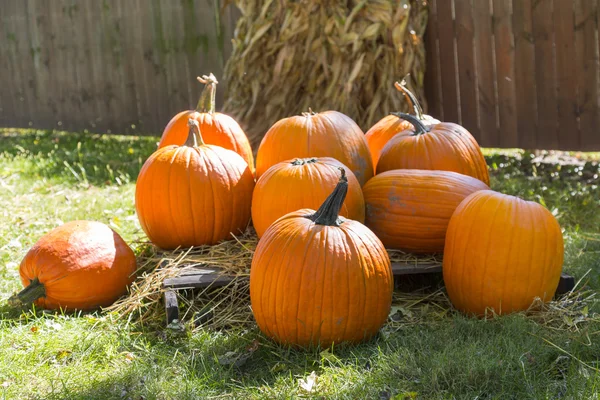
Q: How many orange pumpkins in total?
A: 10